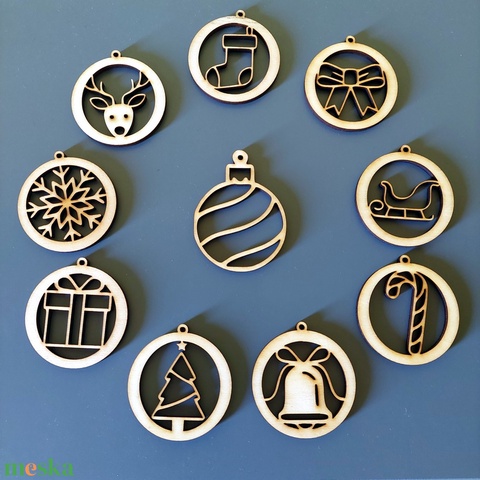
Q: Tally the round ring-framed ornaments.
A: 9